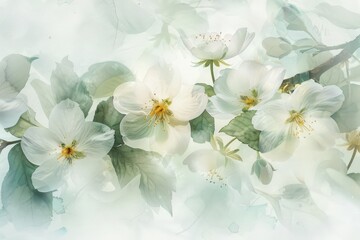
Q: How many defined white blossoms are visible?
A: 5